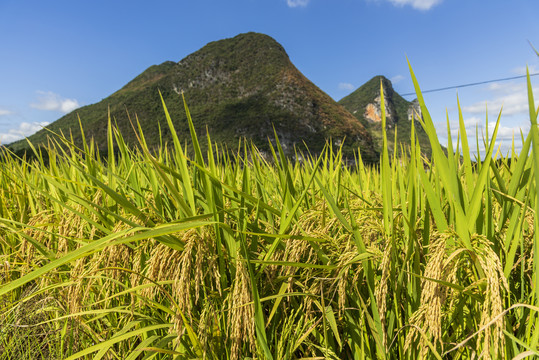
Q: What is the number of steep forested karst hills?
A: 2